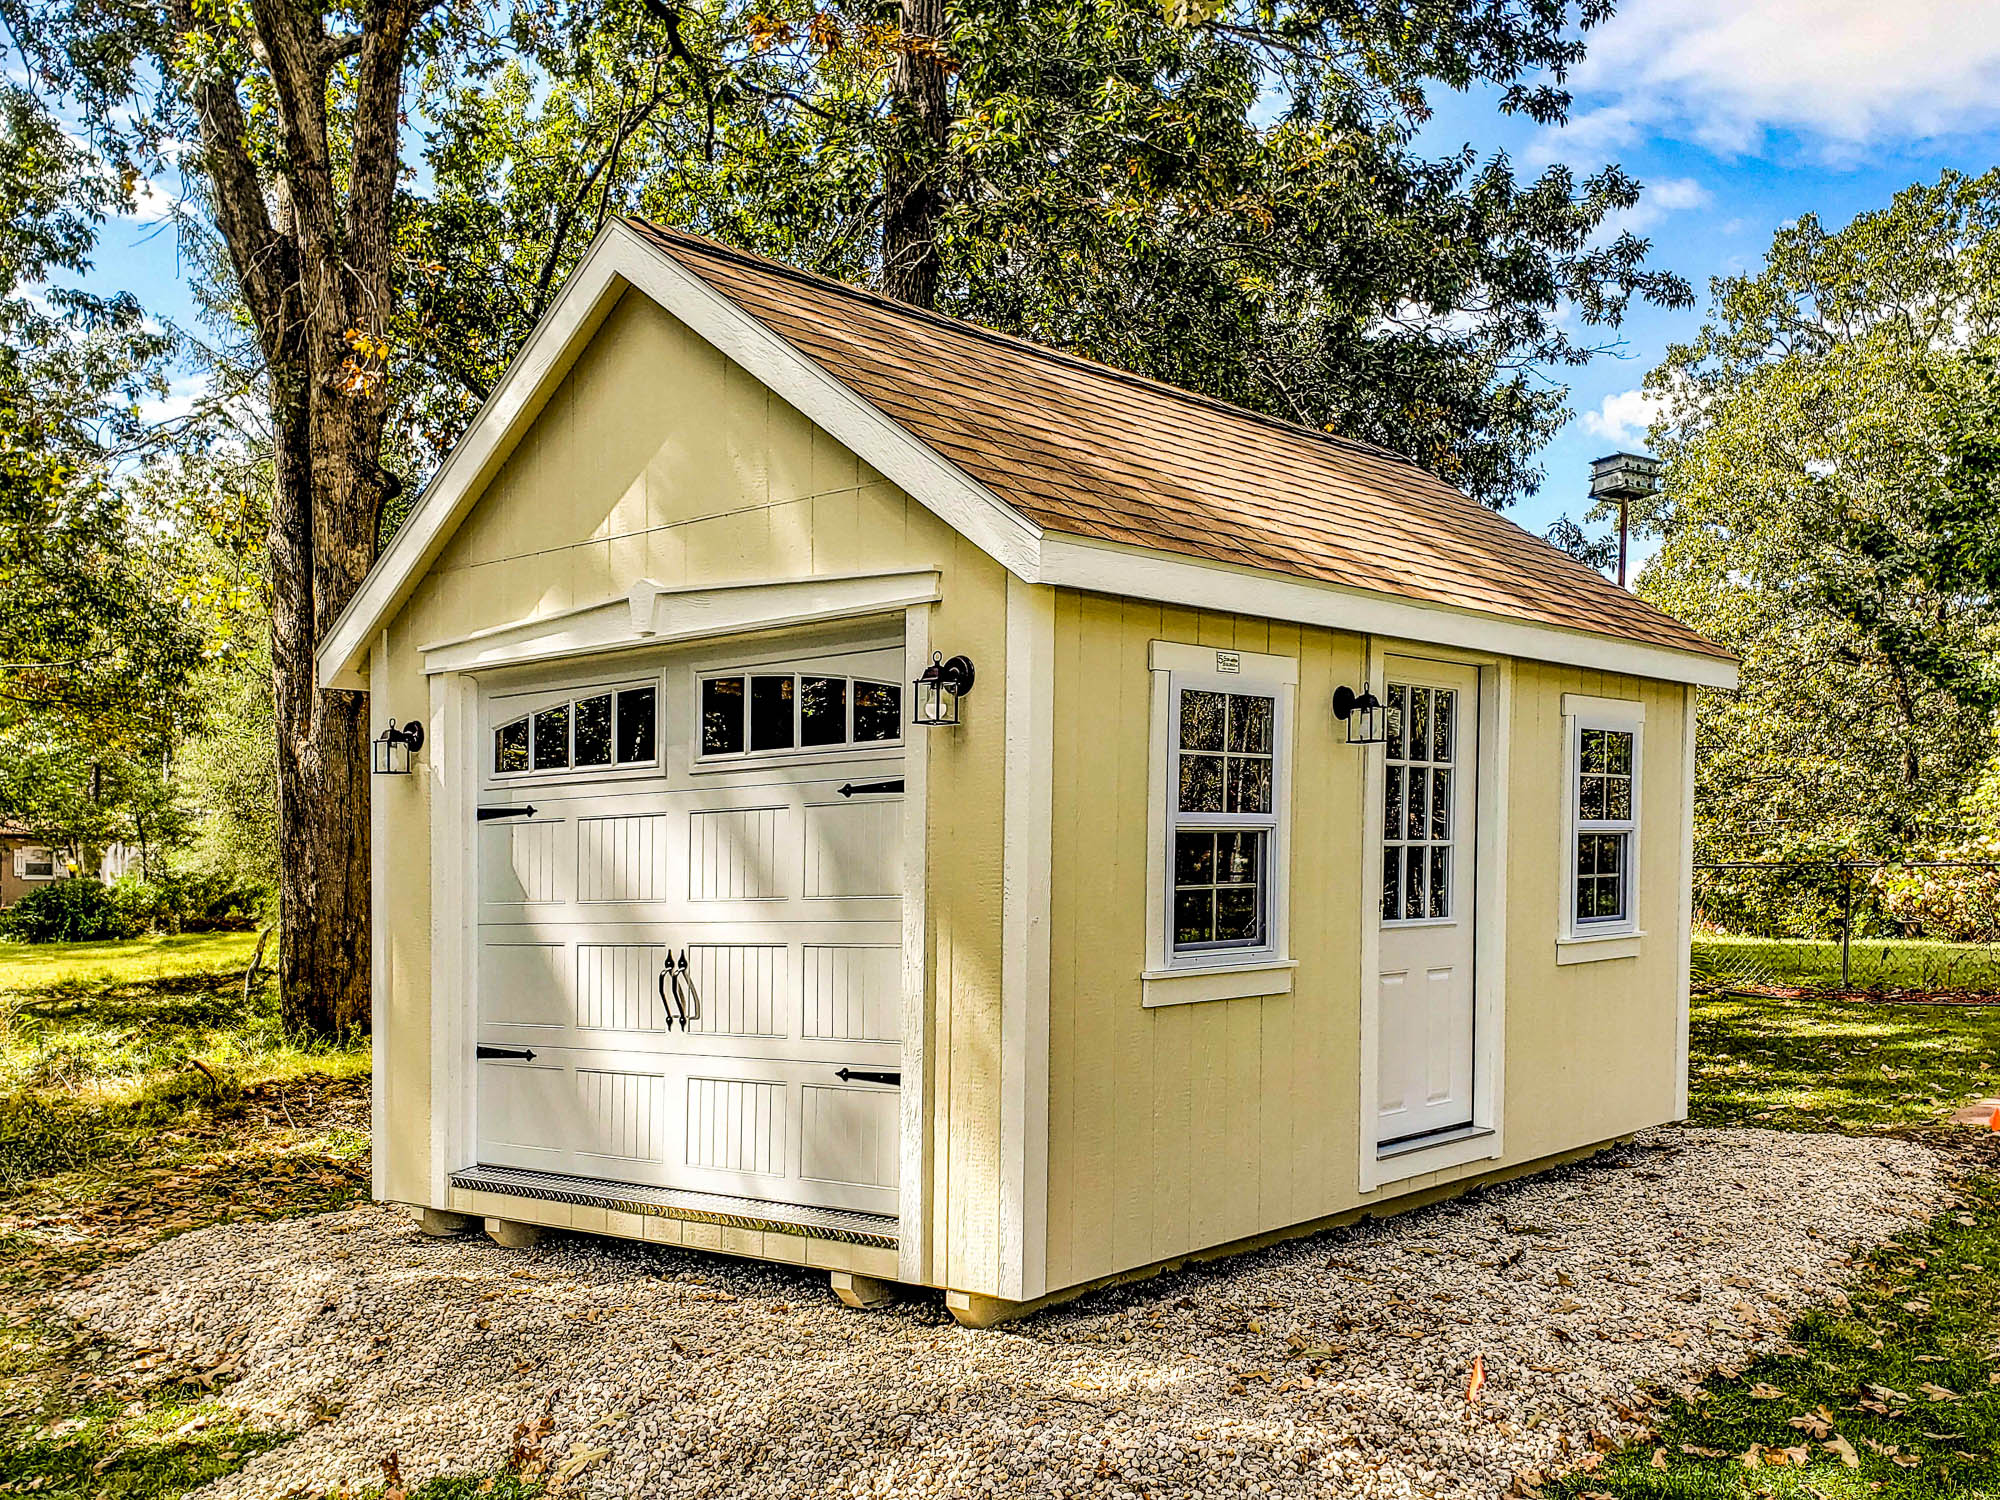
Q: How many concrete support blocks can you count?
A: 4